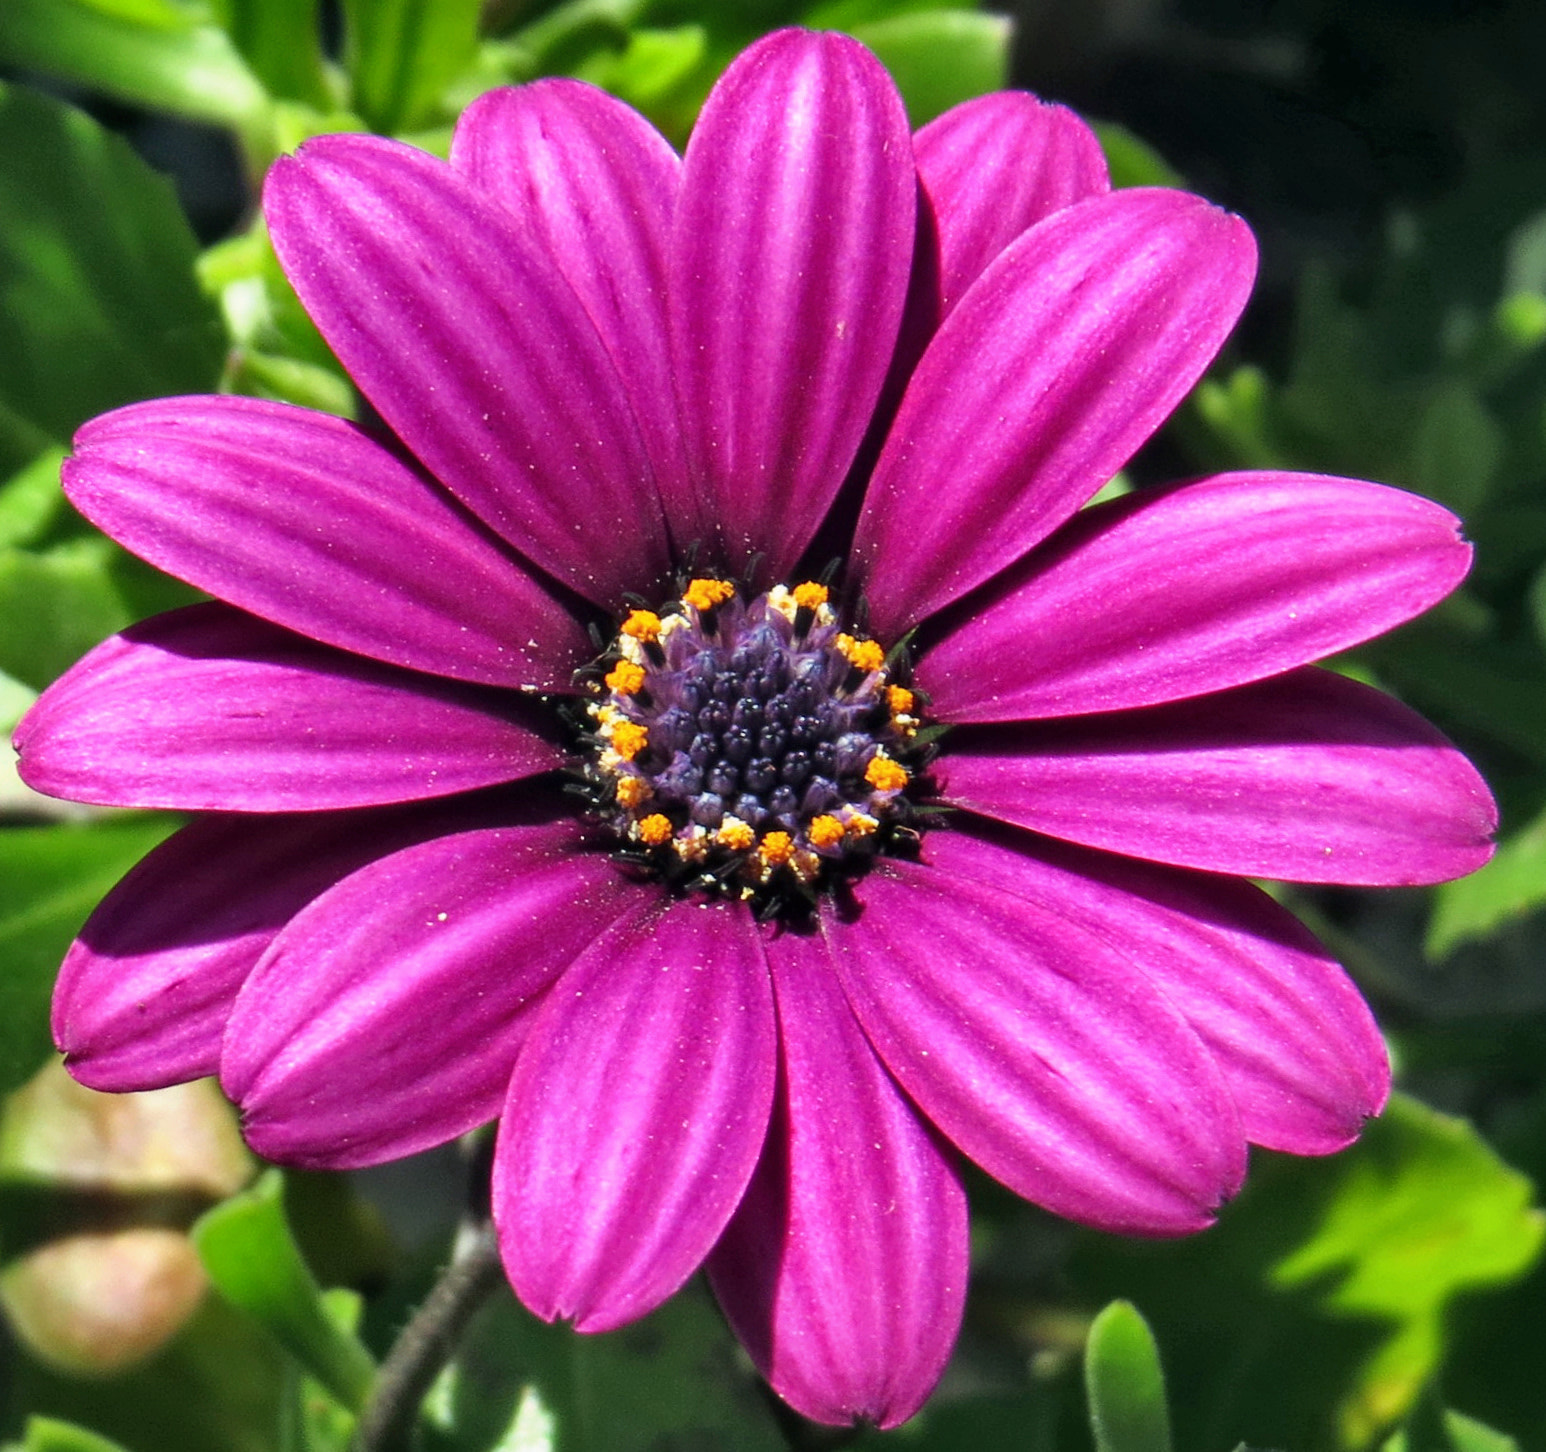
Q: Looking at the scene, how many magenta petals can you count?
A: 15